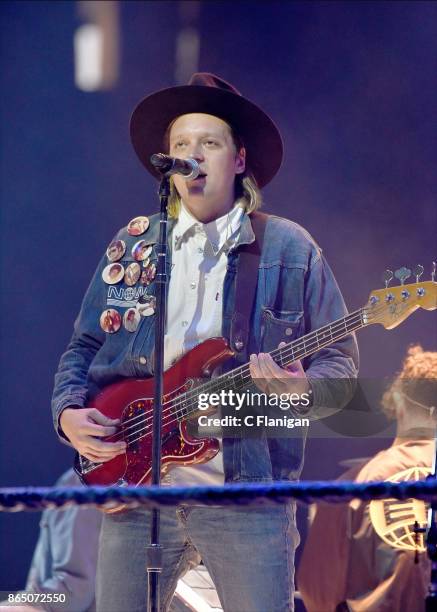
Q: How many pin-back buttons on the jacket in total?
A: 9